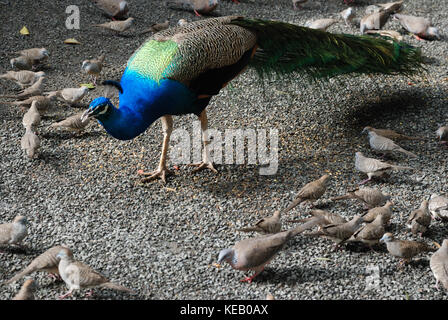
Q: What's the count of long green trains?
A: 1